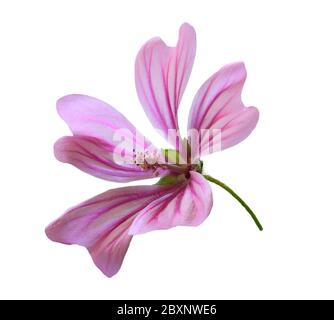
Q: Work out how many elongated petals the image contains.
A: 5